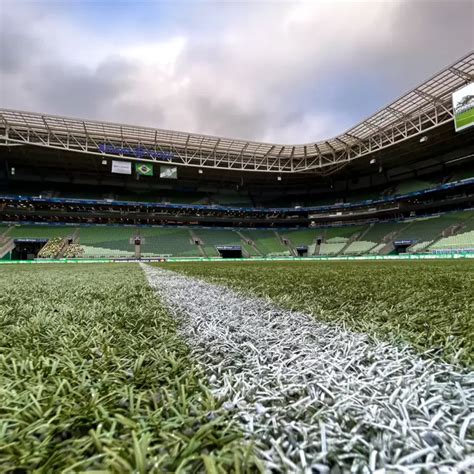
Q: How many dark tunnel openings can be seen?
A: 4